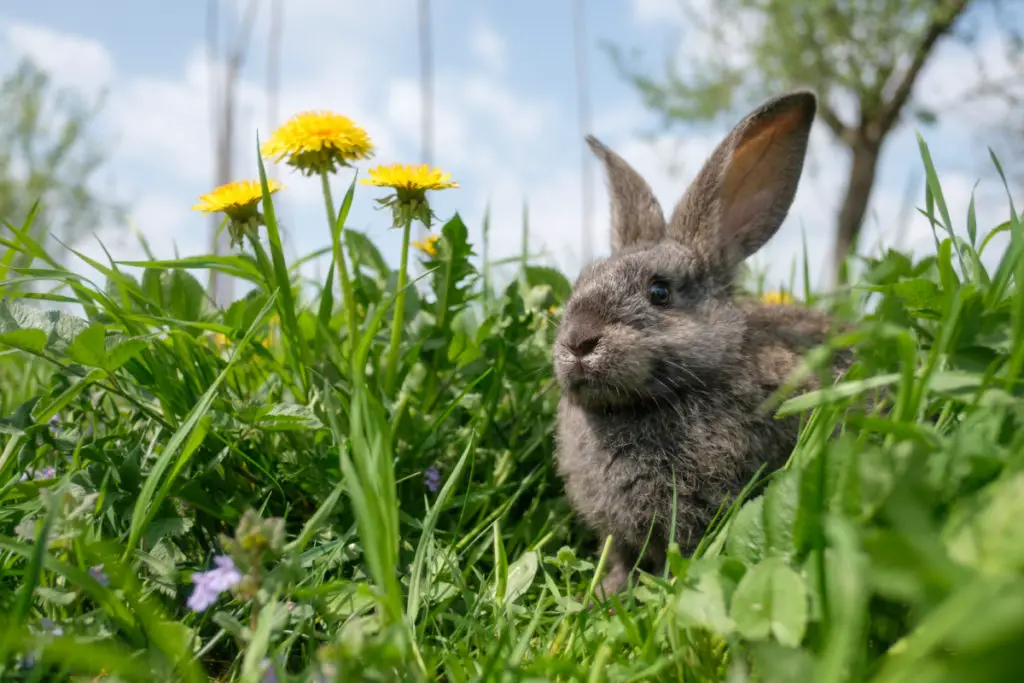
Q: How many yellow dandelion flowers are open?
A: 3